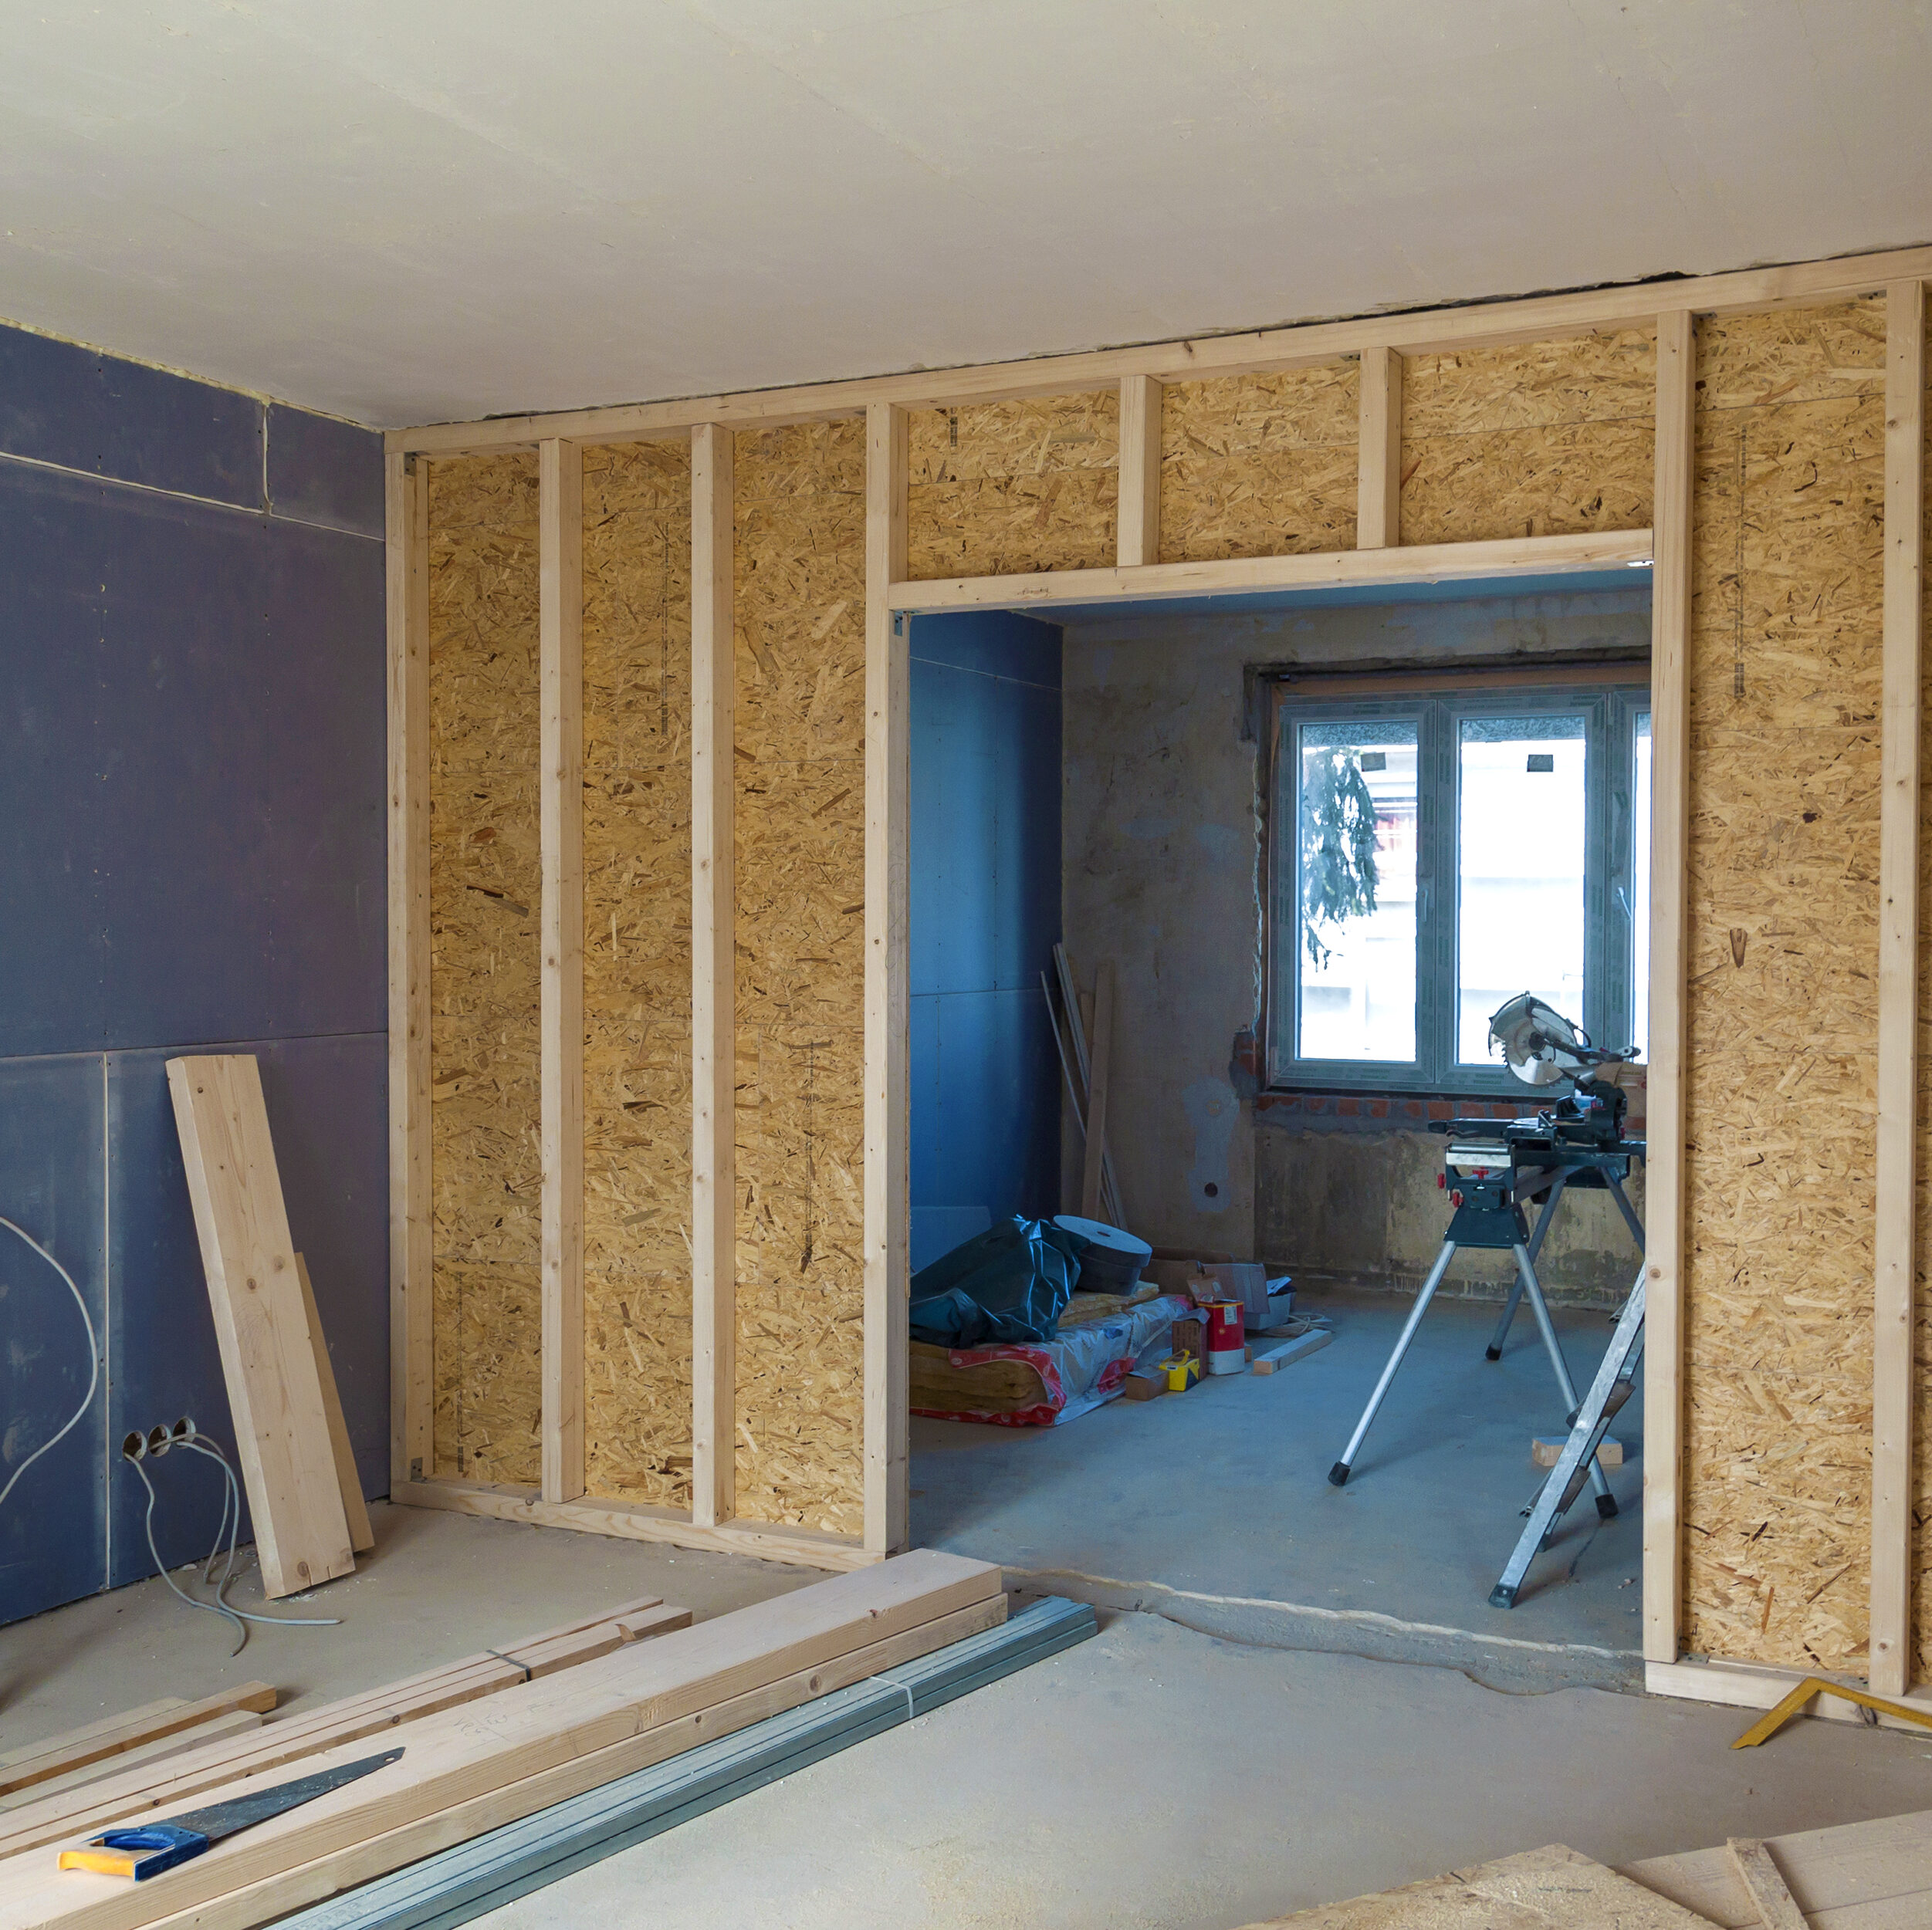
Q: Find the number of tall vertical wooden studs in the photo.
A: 6